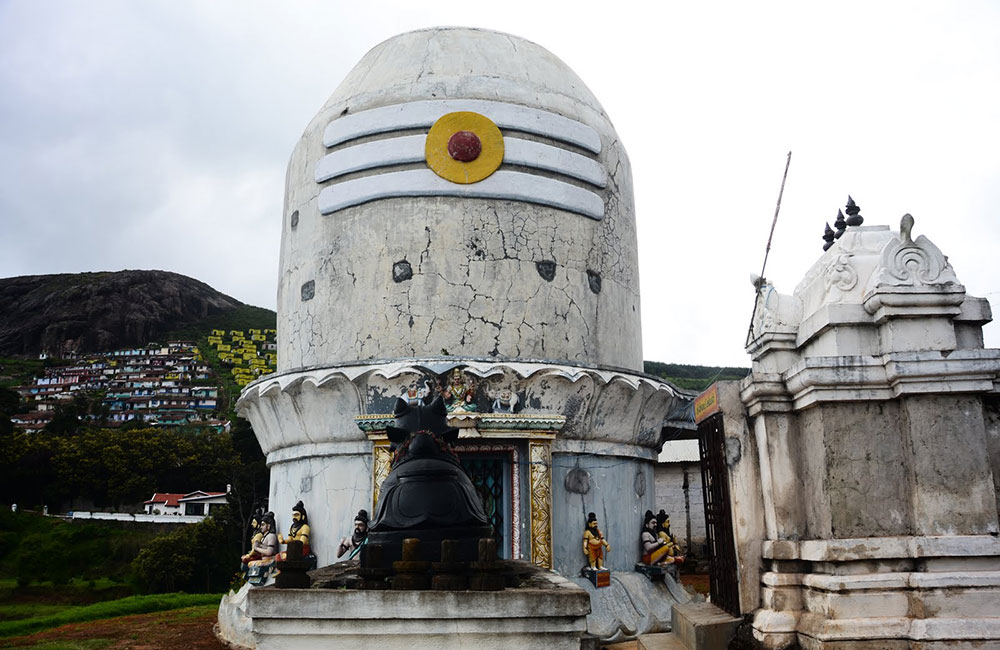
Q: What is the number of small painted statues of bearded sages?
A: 7